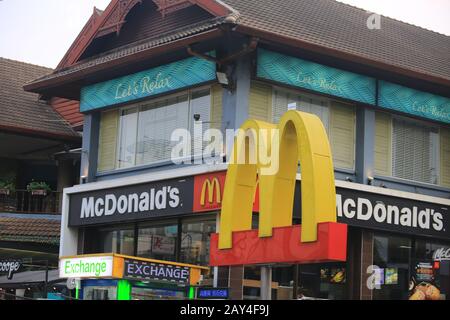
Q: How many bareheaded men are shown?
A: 0